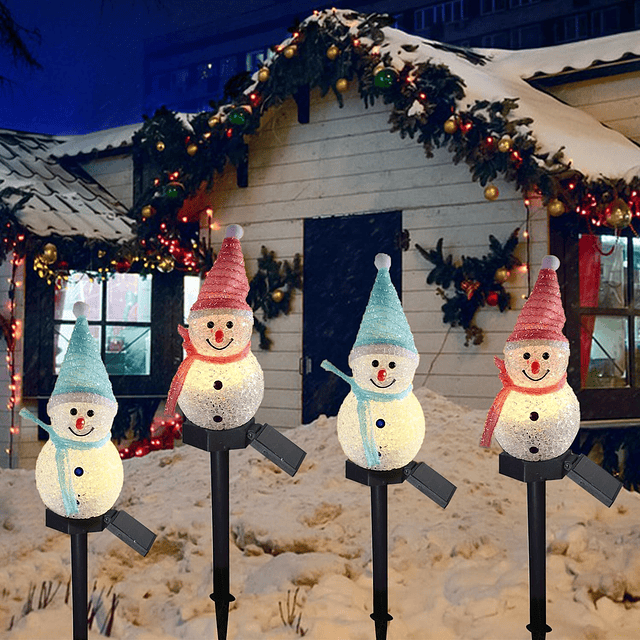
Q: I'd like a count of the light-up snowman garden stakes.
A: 4